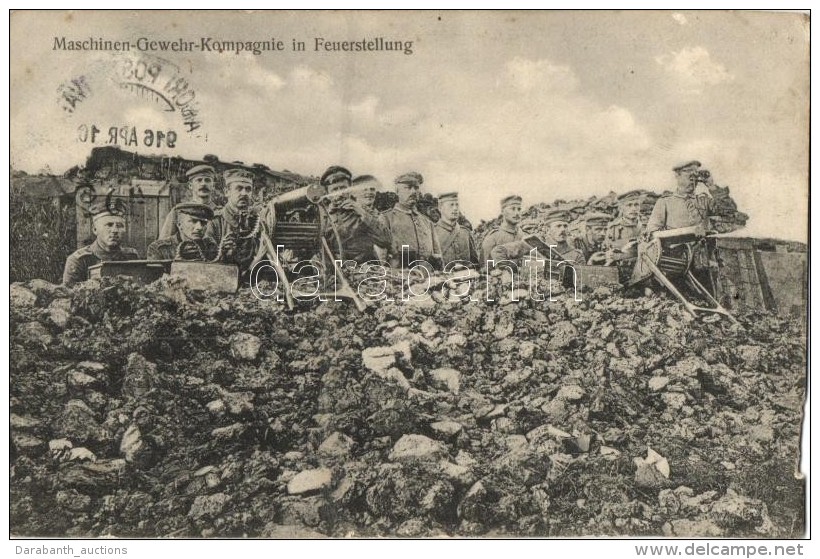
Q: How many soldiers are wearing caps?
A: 13